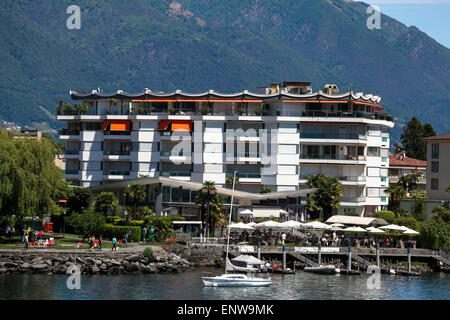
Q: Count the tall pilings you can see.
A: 6